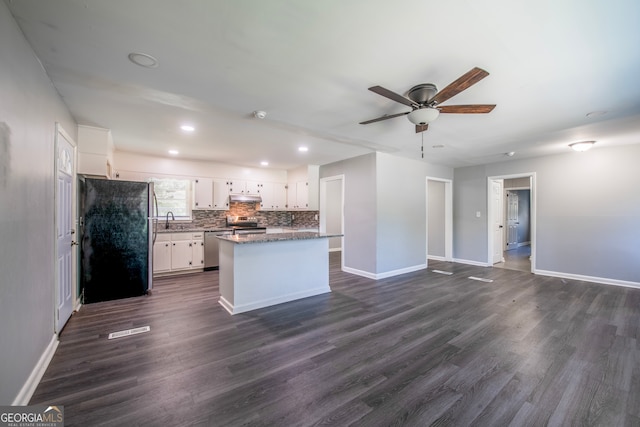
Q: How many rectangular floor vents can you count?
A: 3